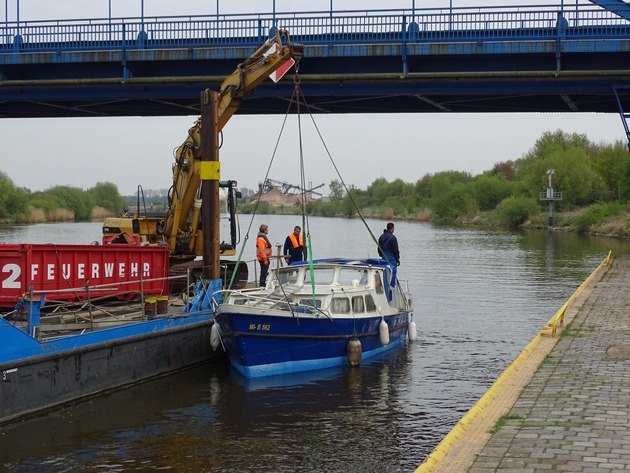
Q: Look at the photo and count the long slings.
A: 4